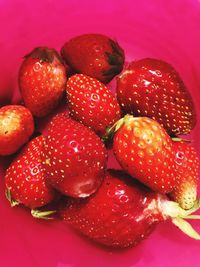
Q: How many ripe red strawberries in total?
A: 10